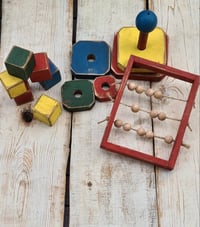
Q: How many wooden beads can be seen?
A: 12